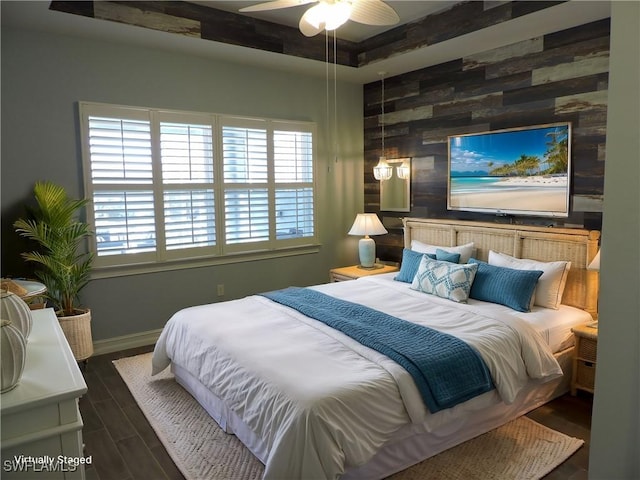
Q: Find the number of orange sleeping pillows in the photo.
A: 0